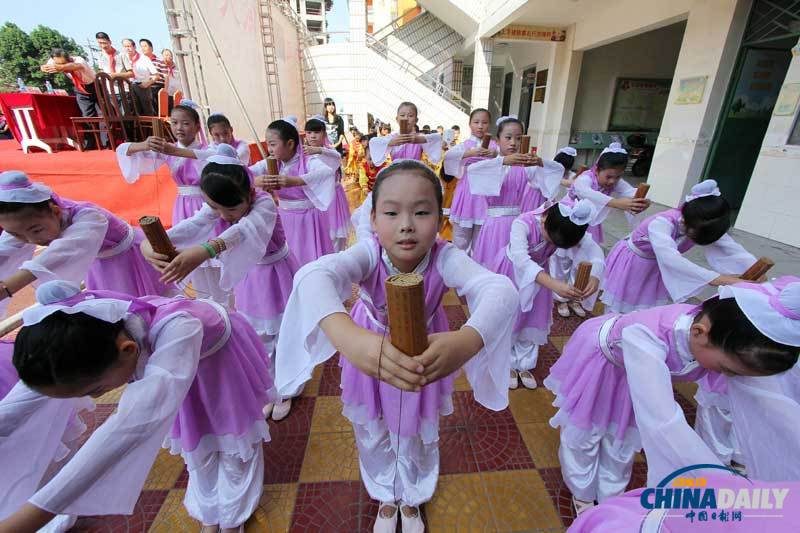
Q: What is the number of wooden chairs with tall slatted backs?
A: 2